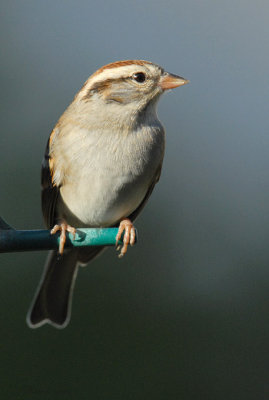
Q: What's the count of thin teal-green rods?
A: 1